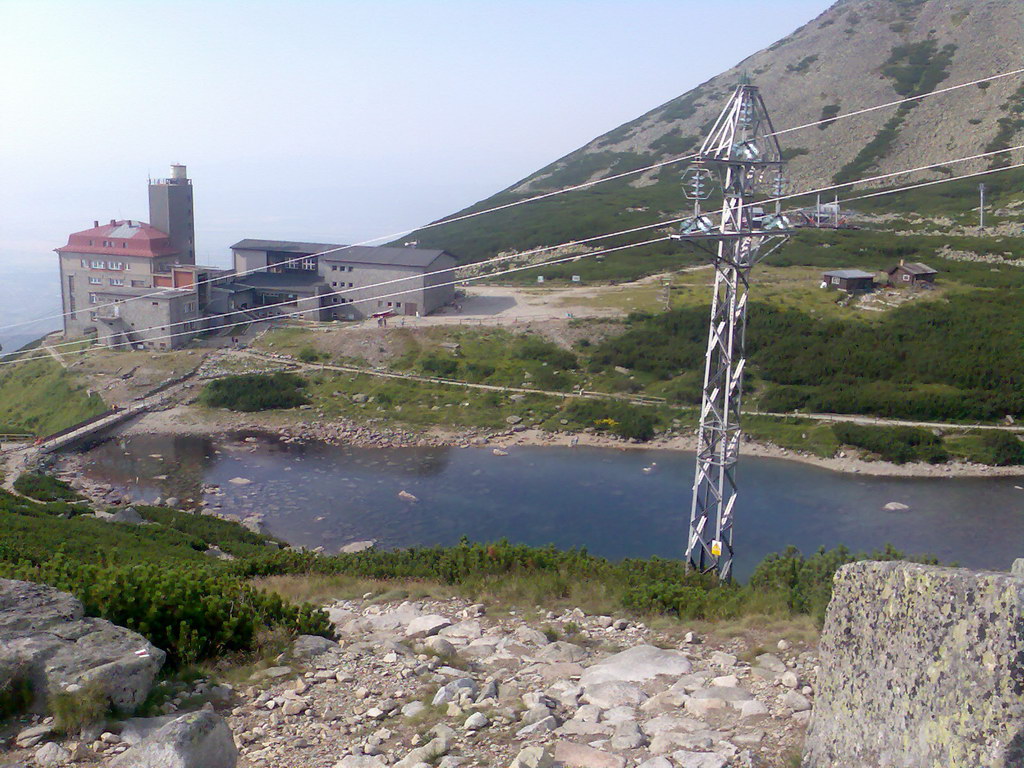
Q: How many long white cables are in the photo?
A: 3